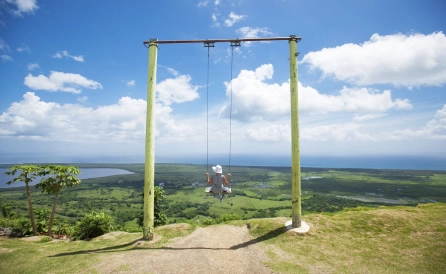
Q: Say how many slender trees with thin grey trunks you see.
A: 2